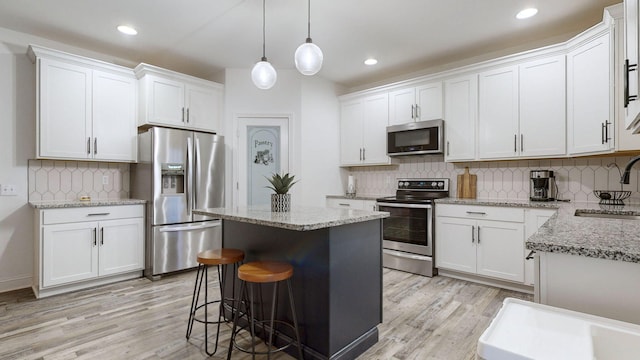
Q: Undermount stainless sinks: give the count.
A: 1